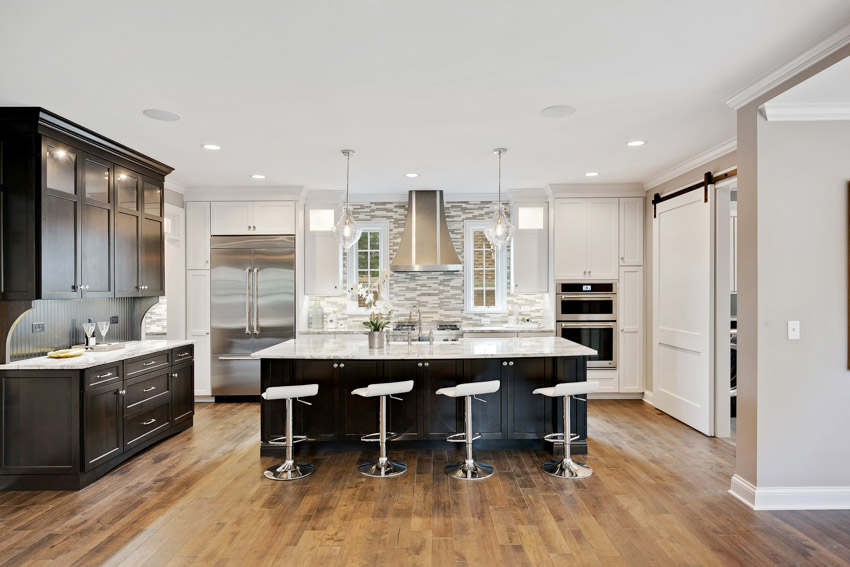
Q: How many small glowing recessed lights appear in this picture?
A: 5